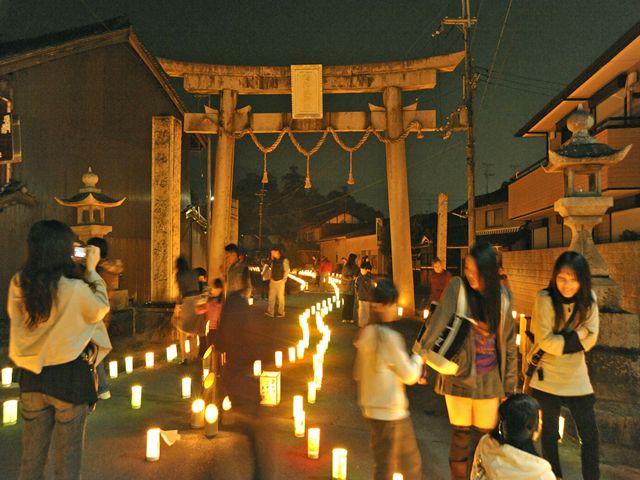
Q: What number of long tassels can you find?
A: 3